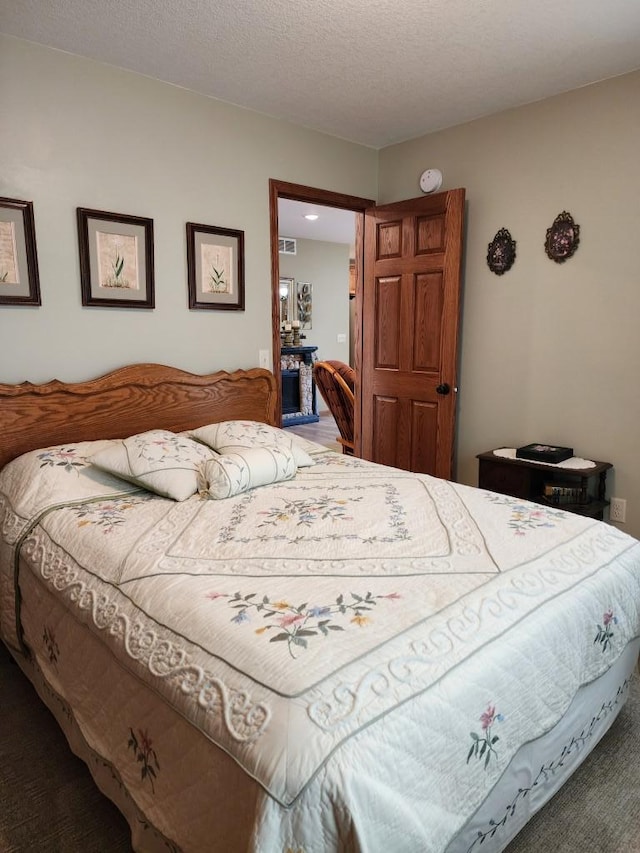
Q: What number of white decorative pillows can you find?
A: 3